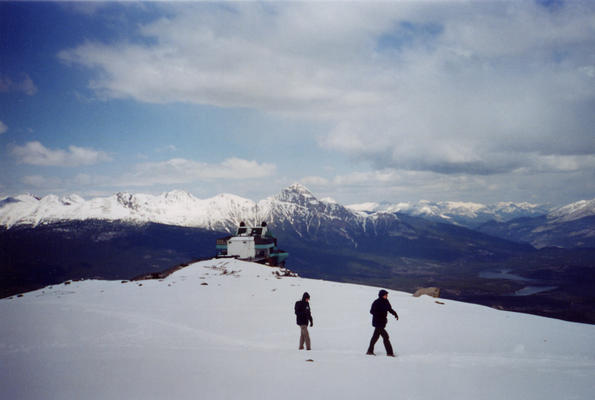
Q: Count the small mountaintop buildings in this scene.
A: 1